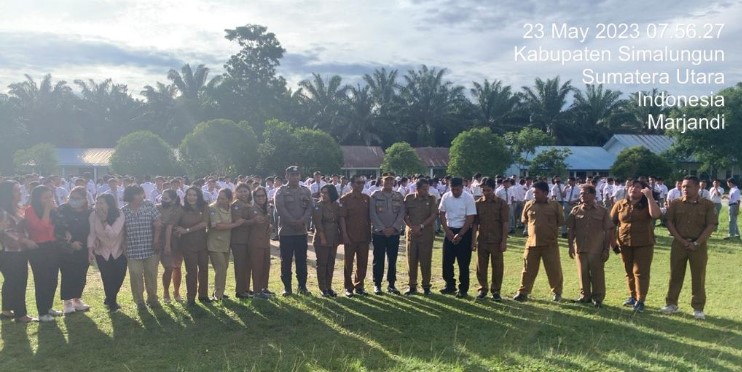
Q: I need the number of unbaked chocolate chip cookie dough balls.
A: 0